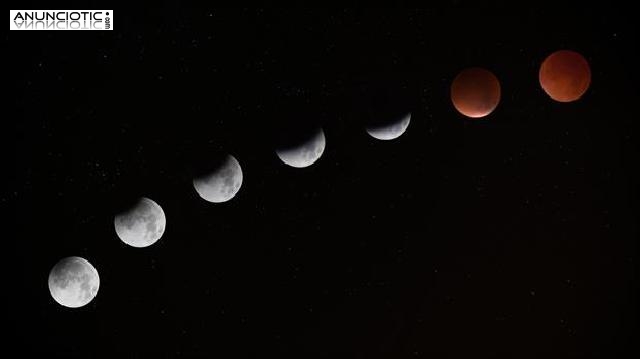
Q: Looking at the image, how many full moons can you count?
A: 3